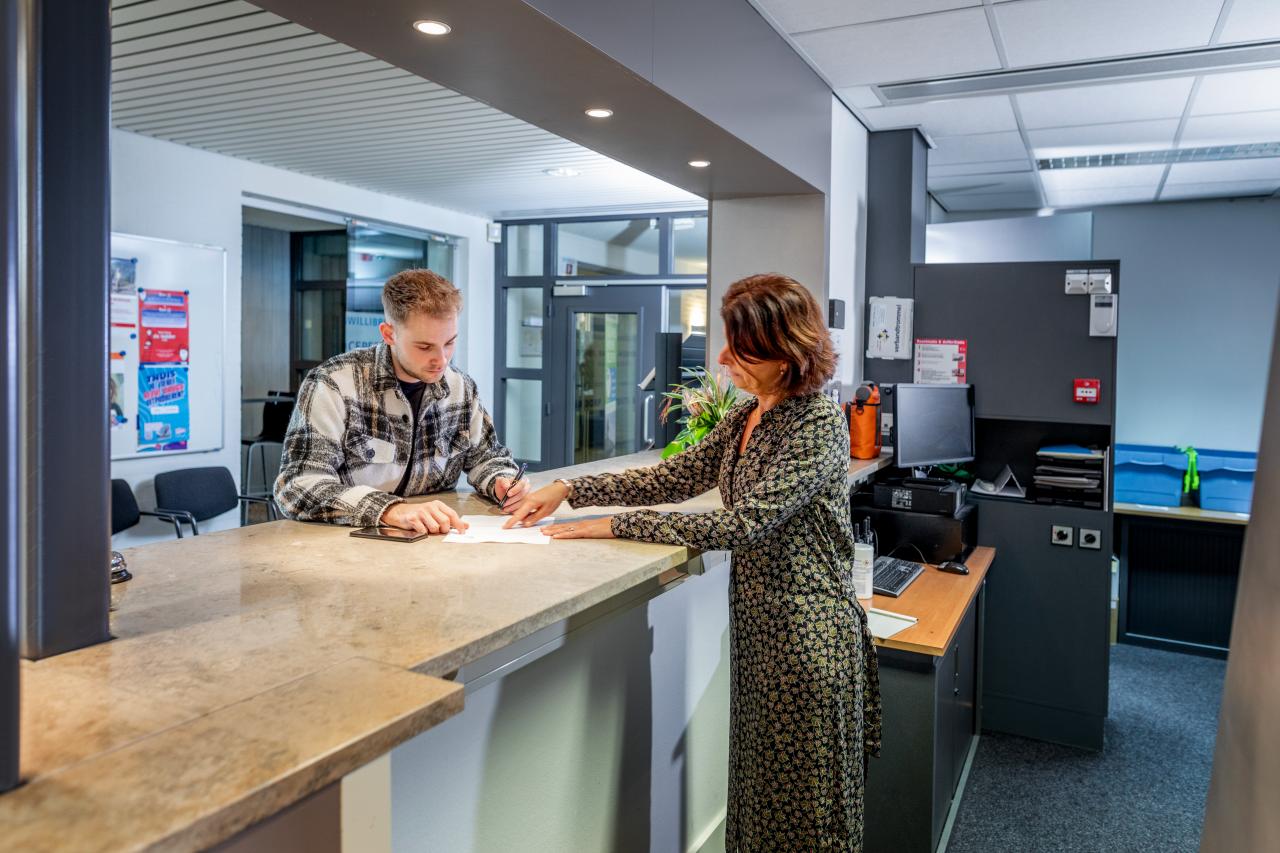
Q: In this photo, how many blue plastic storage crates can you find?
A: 2